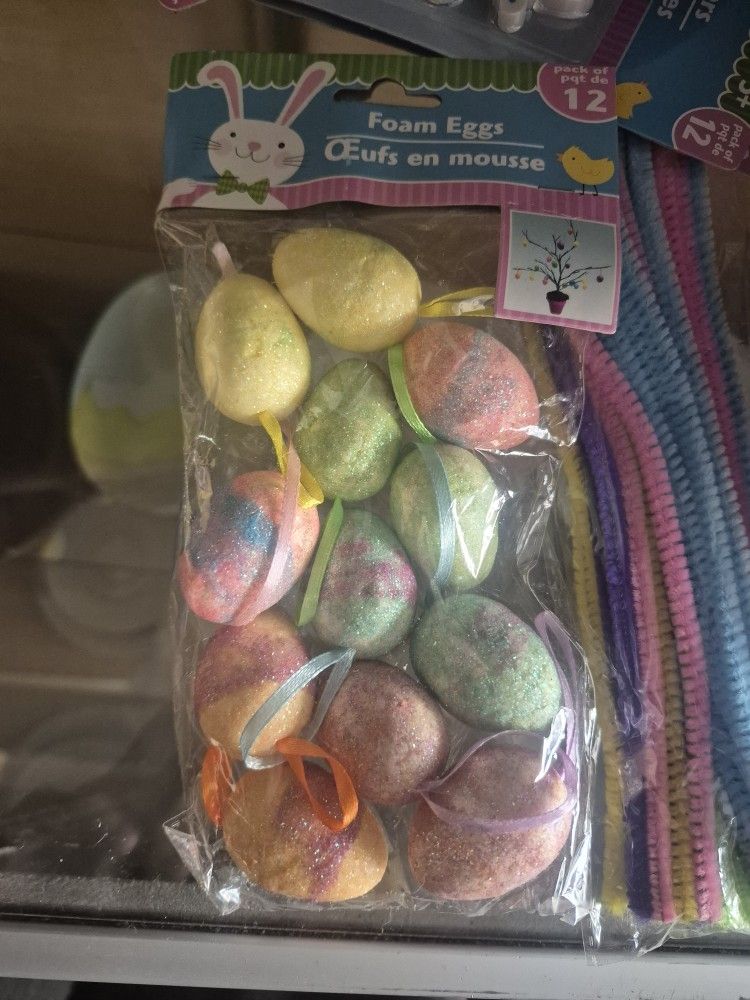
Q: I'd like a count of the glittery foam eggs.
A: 12